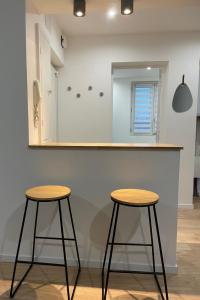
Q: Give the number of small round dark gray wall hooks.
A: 4